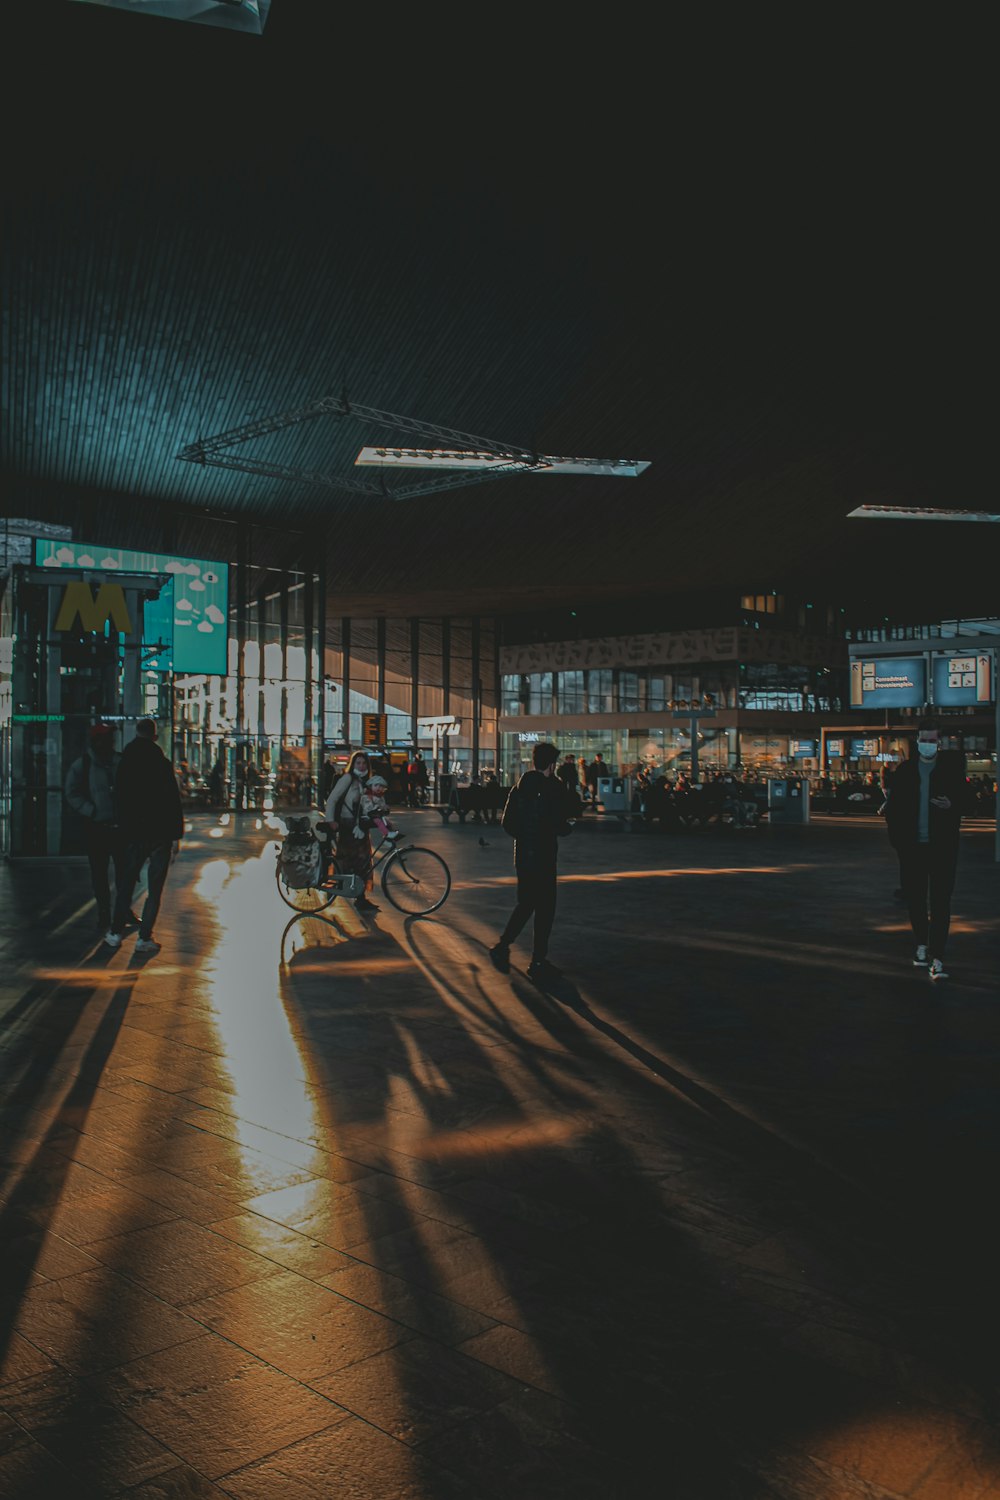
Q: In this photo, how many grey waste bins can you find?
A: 2